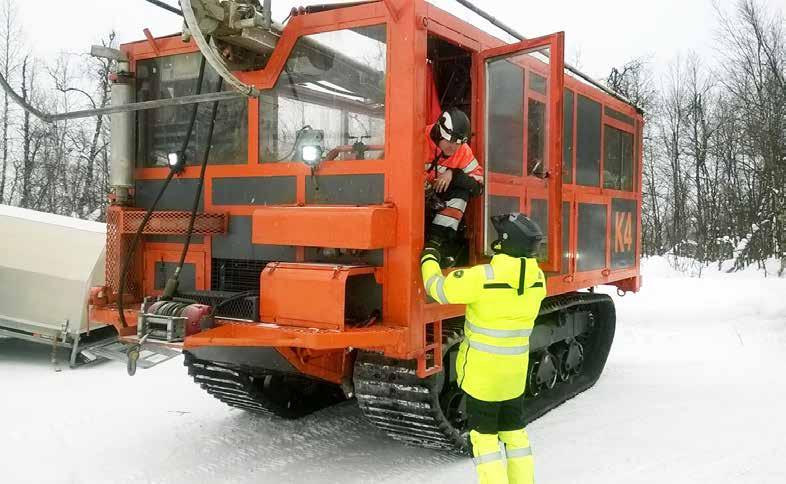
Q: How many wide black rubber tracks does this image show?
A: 2